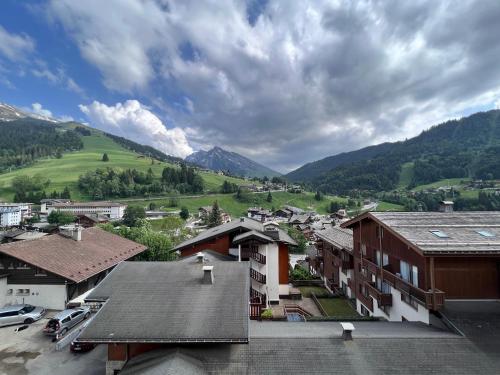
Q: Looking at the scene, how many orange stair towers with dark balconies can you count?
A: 1